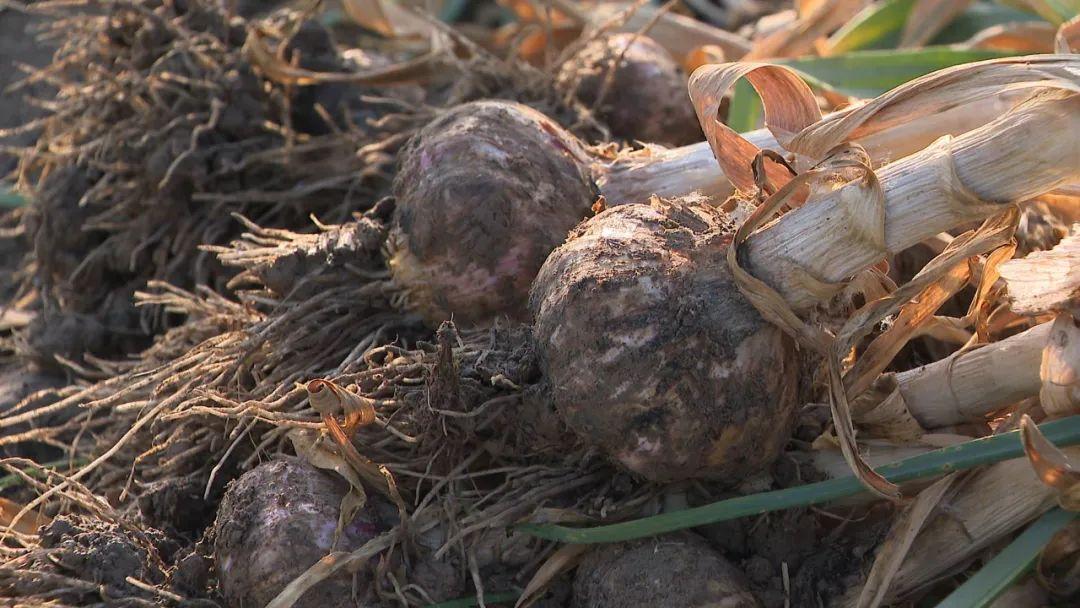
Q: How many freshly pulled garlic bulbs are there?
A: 5